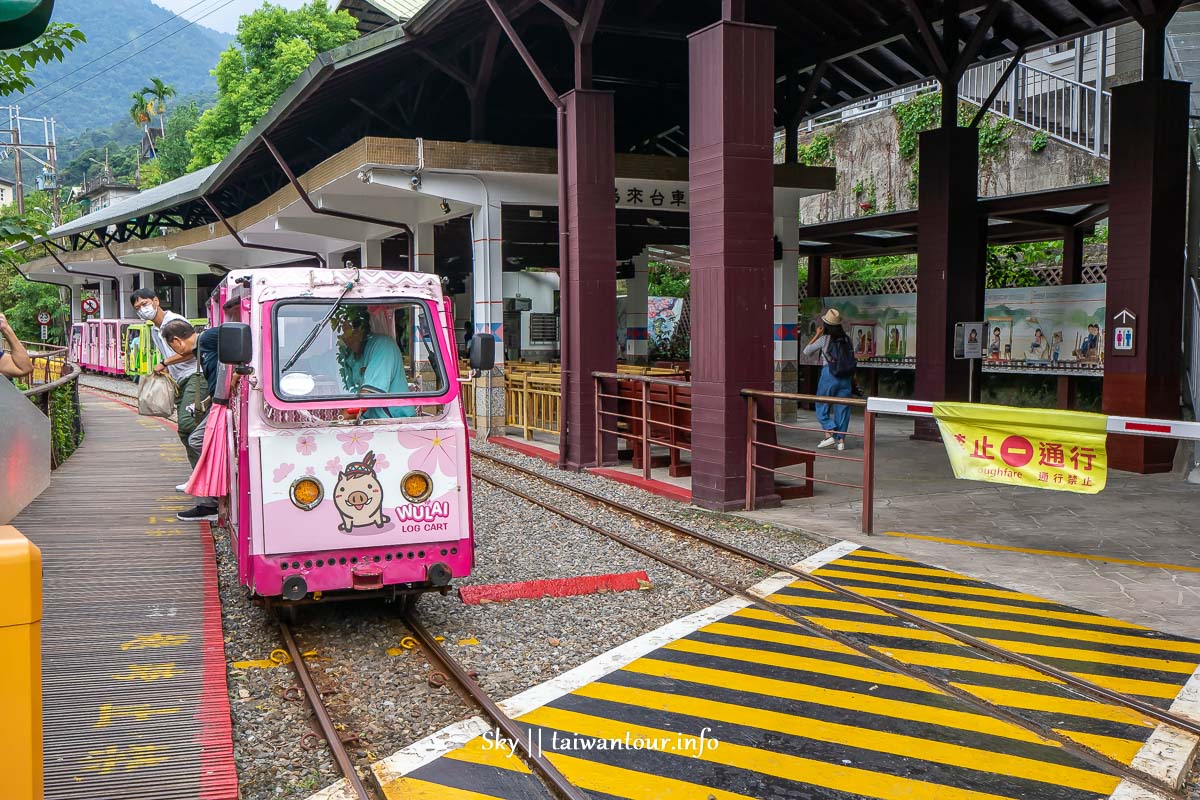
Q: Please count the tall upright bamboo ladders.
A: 0